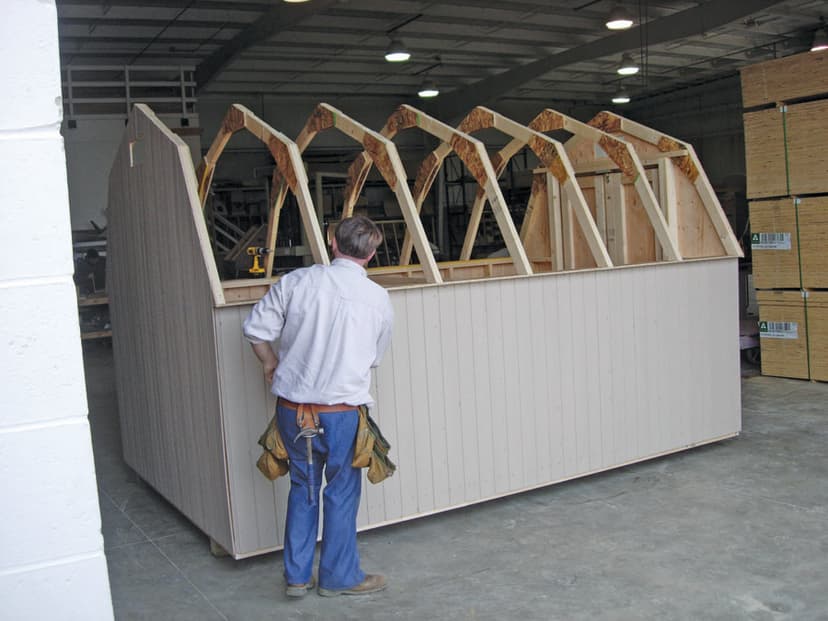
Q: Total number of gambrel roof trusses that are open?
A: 5